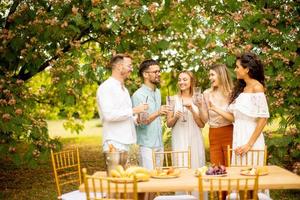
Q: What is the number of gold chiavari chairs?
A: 5